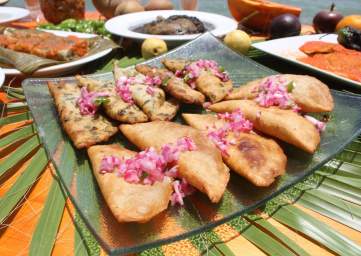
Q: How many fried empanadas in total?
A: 10